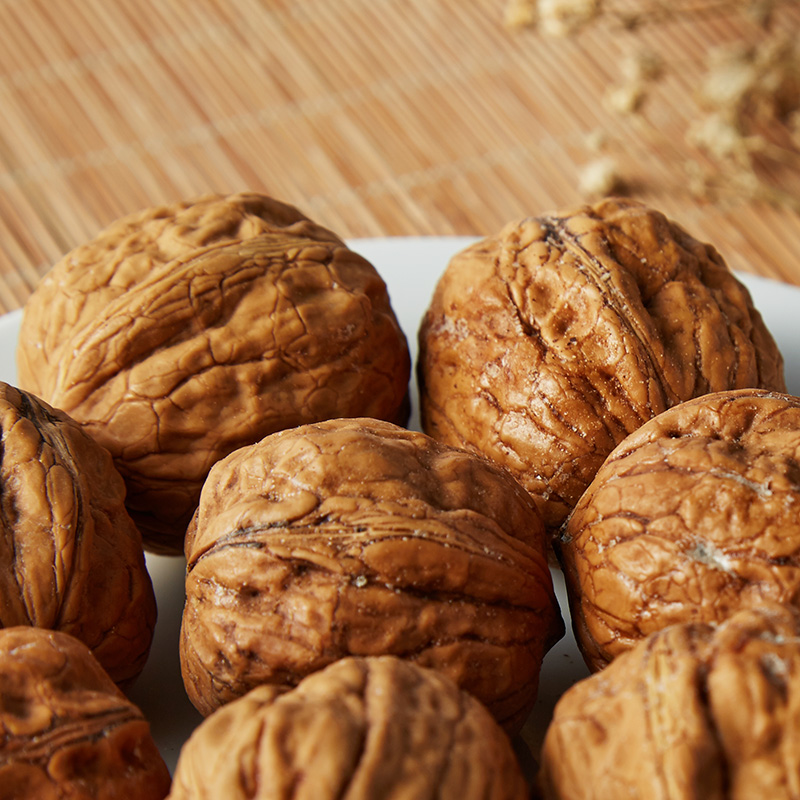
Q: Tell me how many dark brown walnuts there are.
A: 8